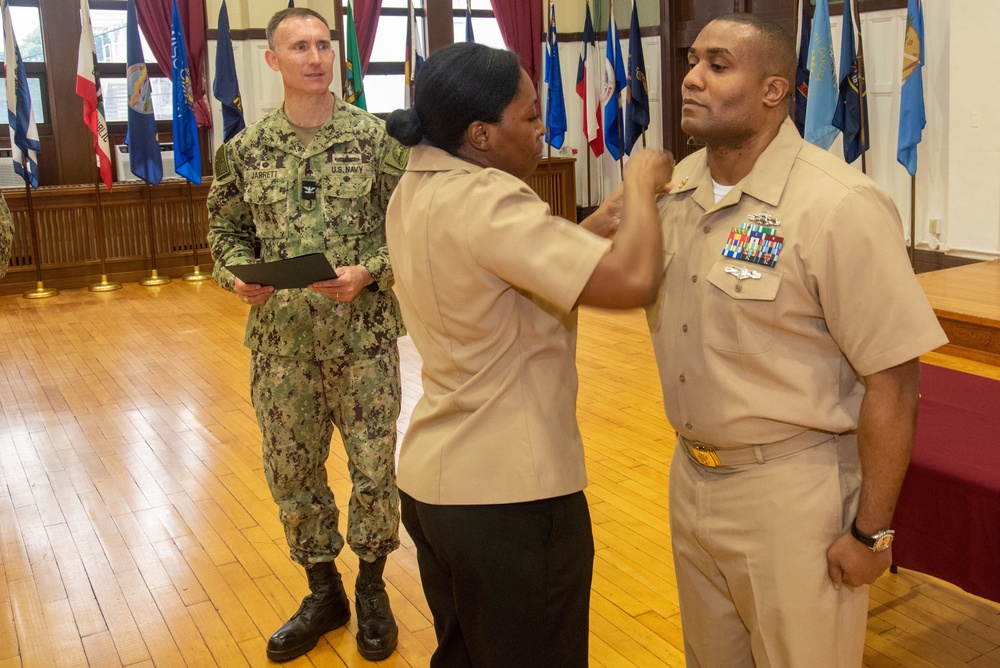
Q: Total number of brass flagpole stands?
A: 4